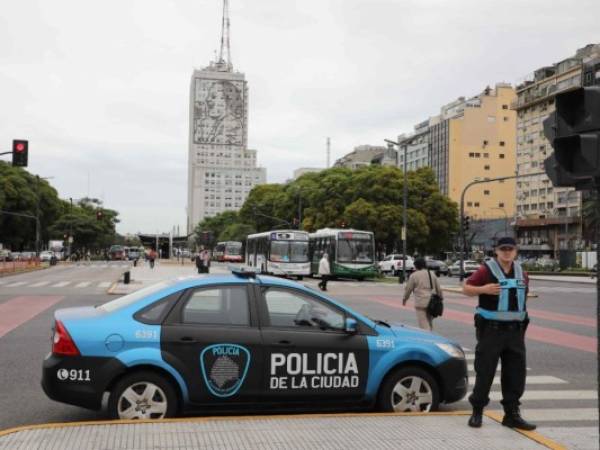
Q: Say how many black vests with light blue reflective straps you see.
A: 1